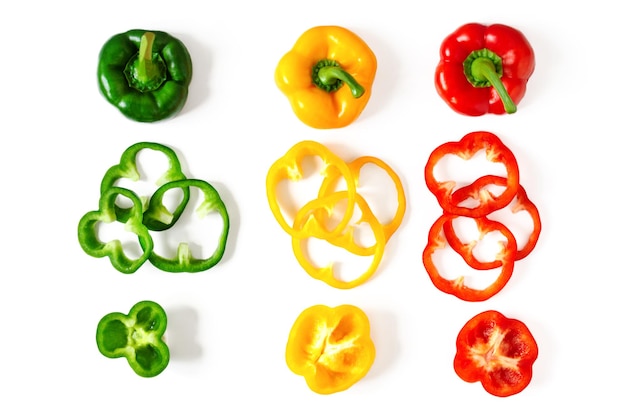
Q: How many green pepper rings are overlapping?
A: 3